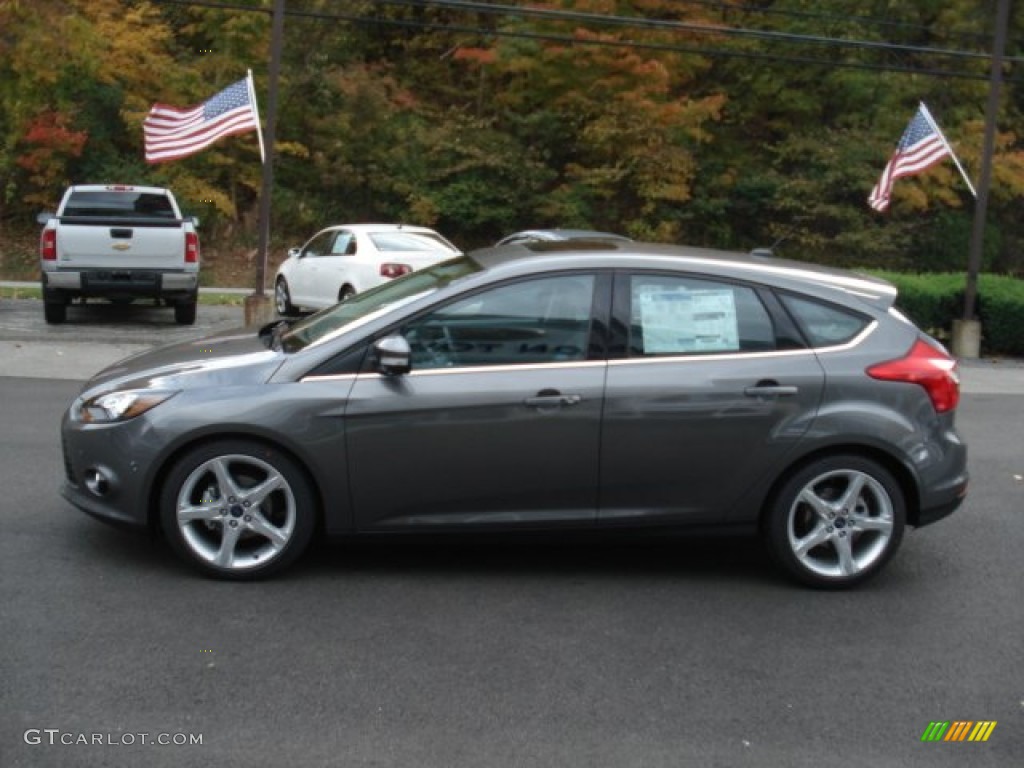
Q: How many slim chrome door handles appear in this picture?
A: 2